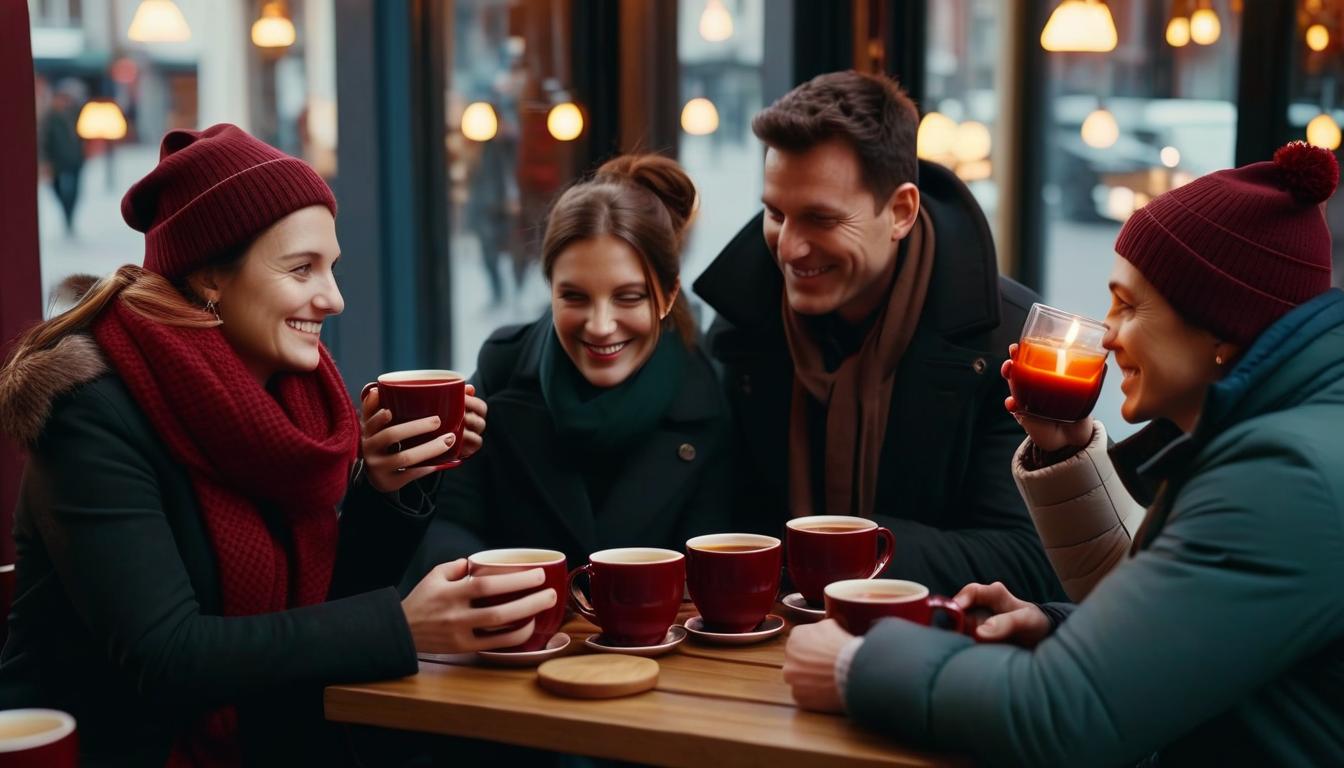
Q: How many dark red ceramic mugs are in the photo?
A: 7